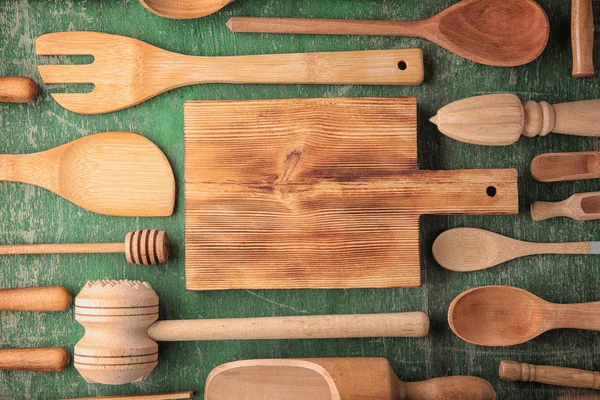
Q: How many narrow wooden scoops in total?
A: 2